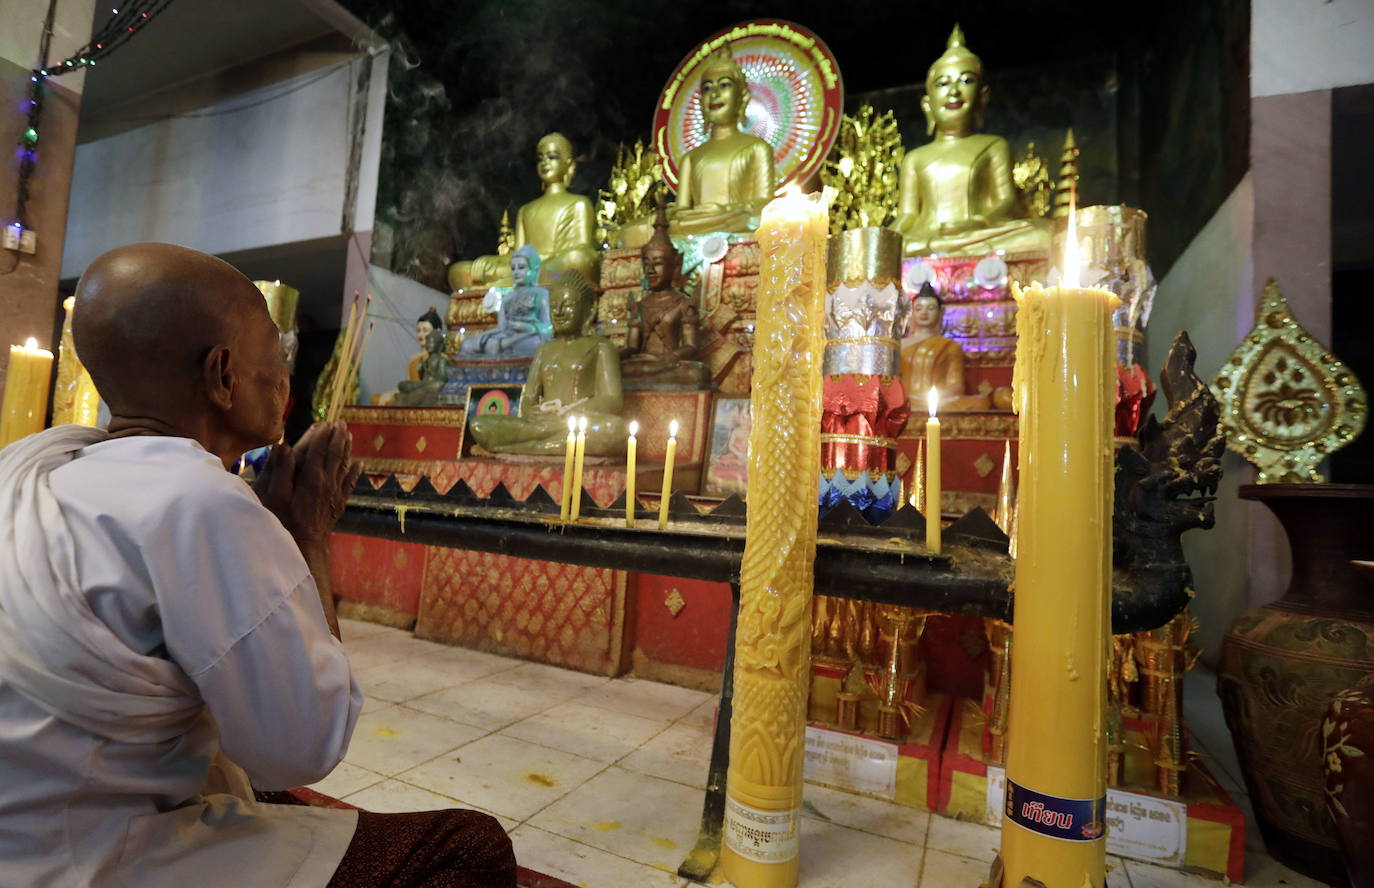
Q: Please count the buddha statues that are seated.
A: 9